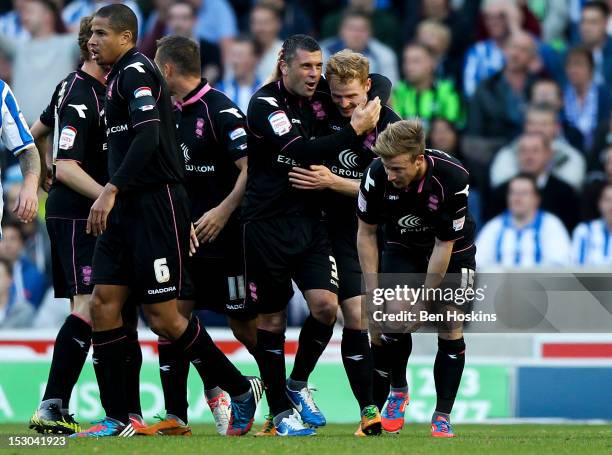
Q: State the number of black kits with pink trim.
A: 6